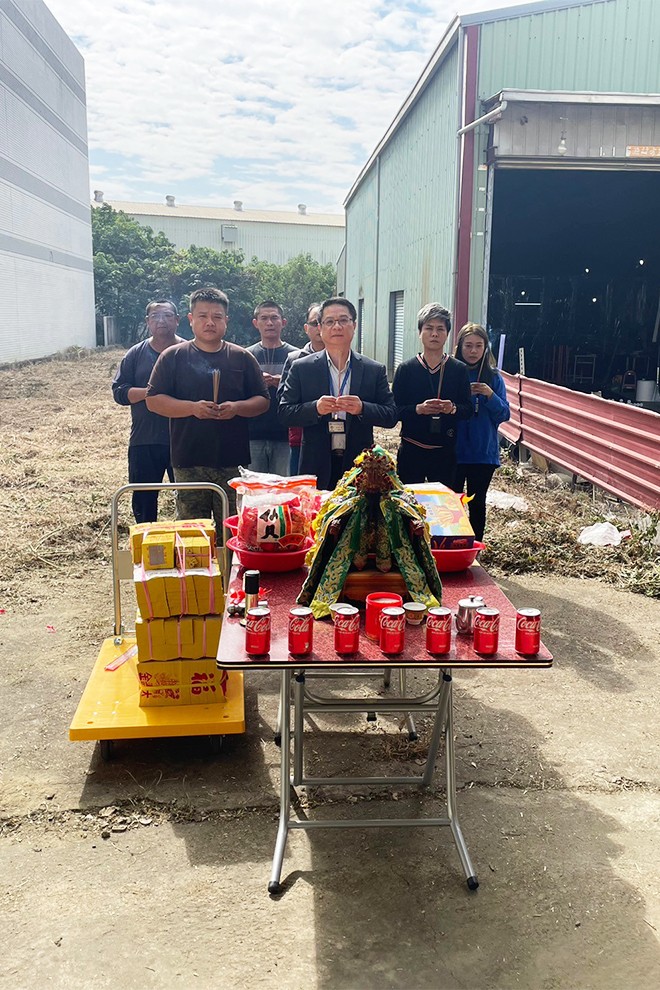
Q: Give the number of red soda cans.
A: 7